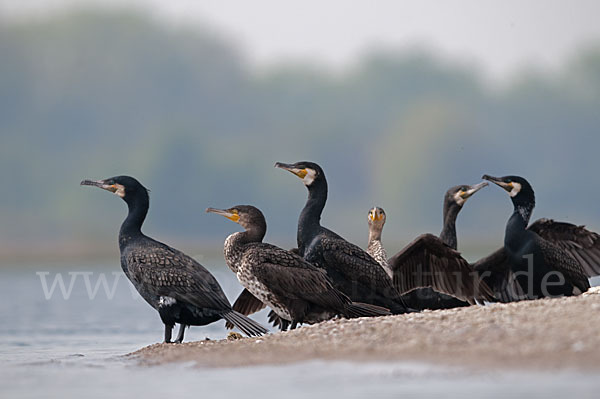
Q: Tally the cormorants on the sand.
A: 6